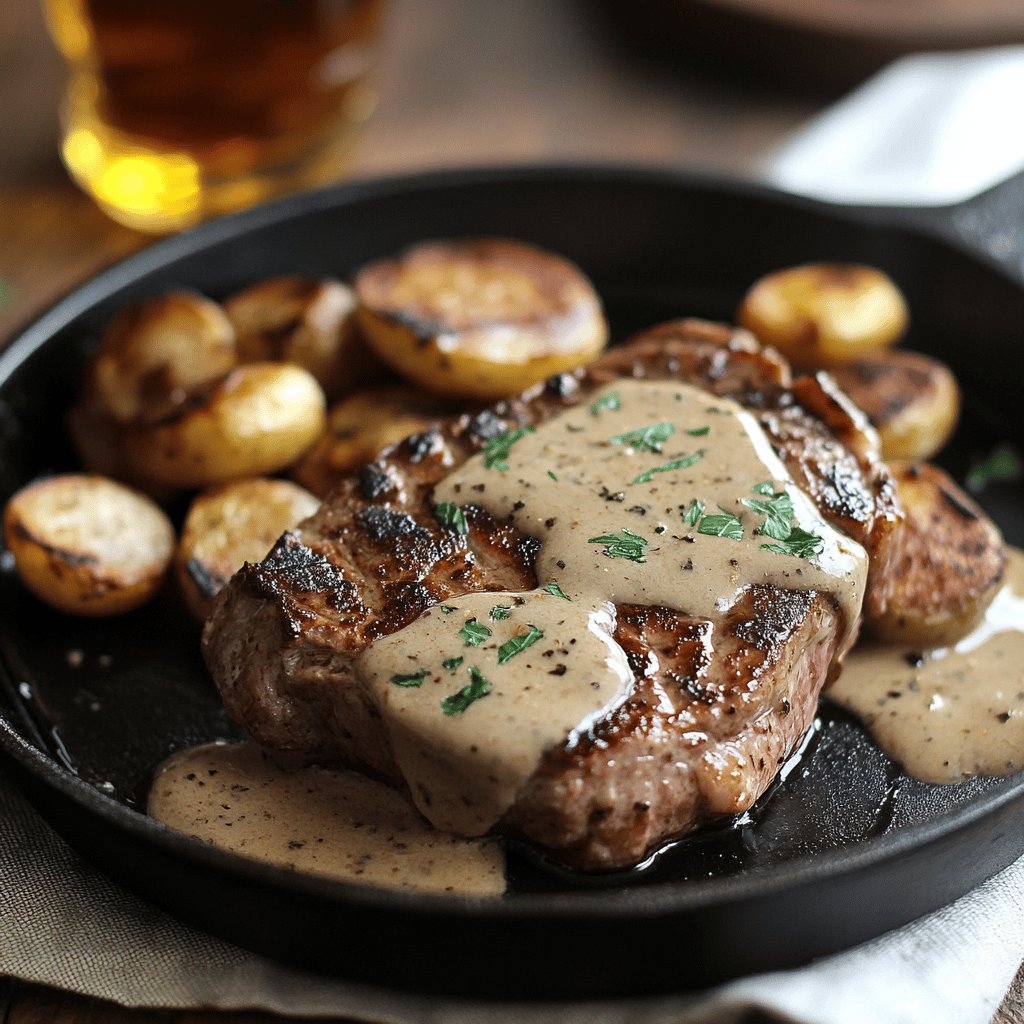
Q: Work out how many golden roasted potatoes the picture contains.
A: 10